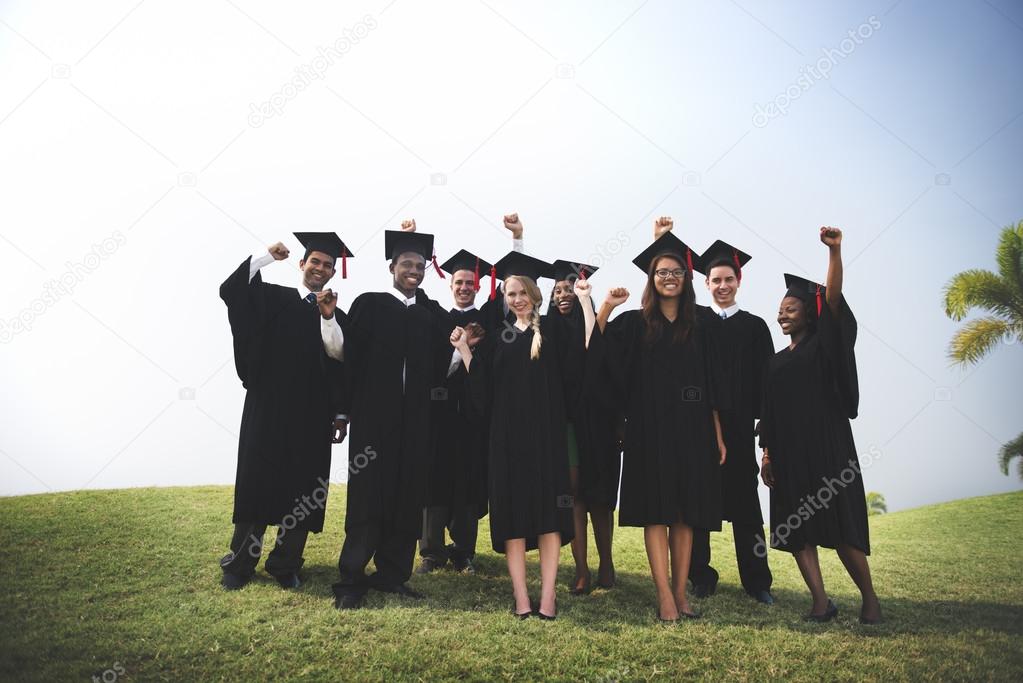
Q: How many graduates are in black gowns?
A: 8